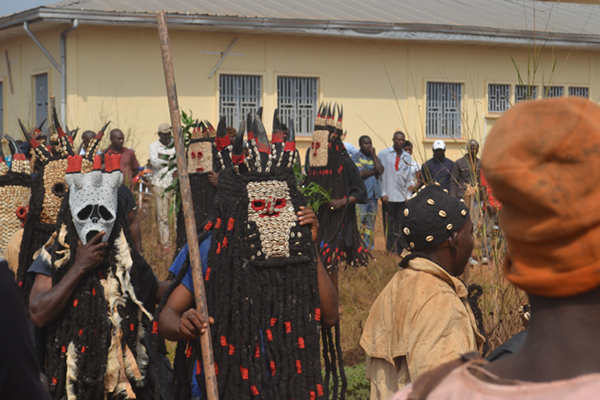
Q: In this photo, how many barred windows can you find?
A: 7